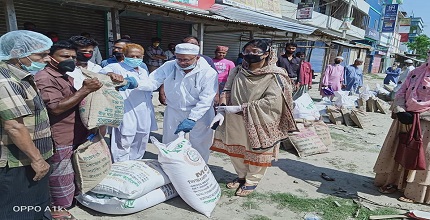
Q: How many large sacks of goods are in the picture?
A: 3